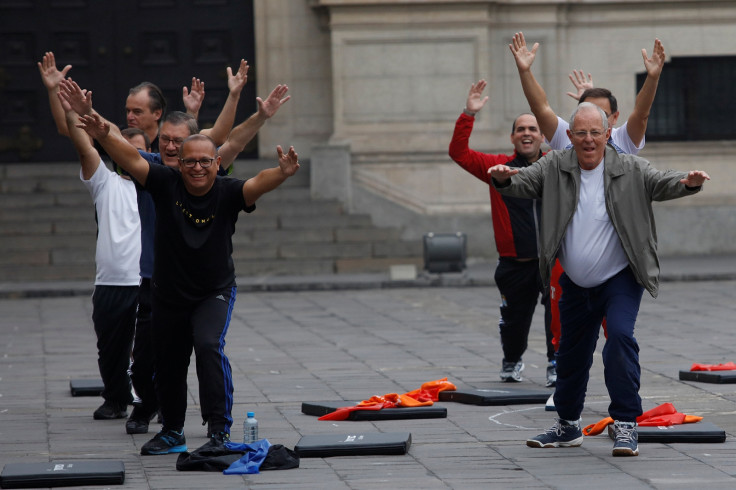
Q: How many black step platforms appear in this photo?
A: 7